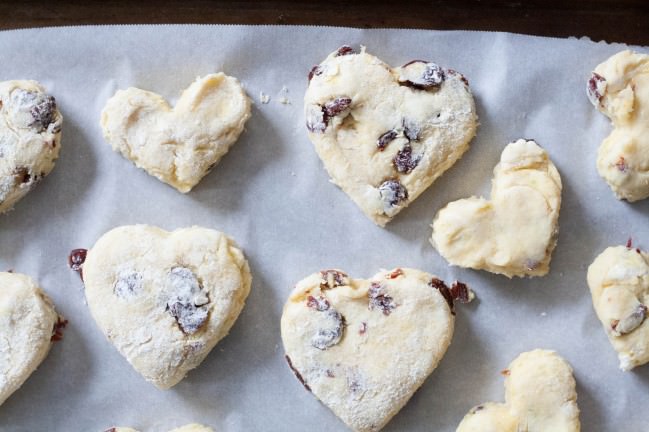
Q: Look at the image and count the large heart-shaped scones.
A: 3